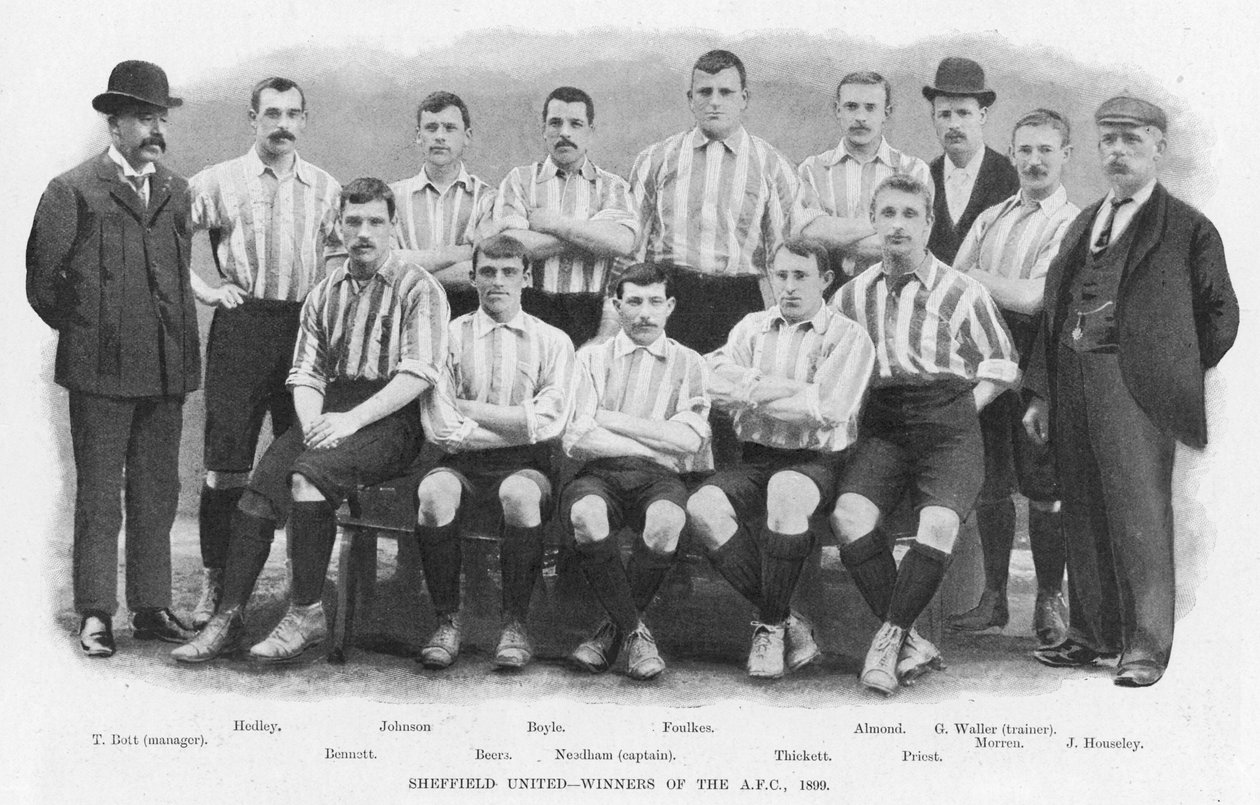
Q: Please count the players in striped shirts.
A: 11